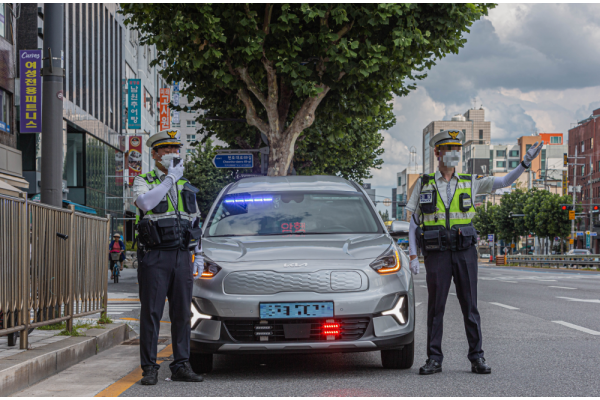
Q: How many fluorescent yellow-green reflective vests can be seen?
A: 2